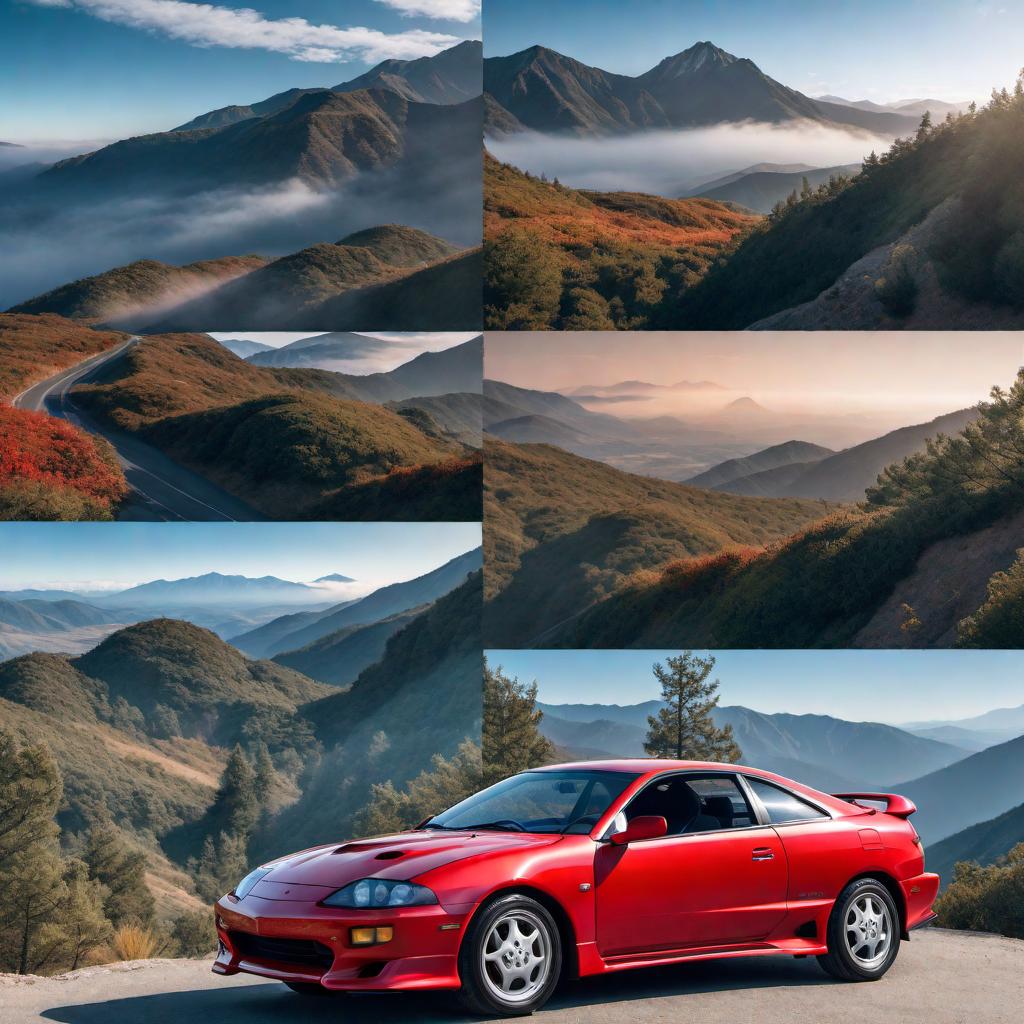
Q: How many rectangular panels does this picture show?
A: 6